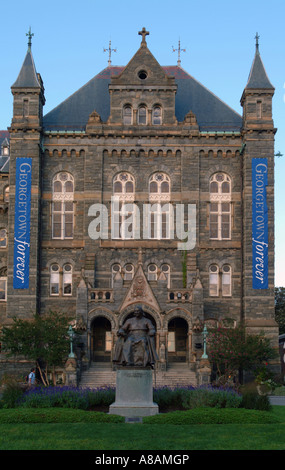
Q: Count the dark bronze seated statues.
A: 1